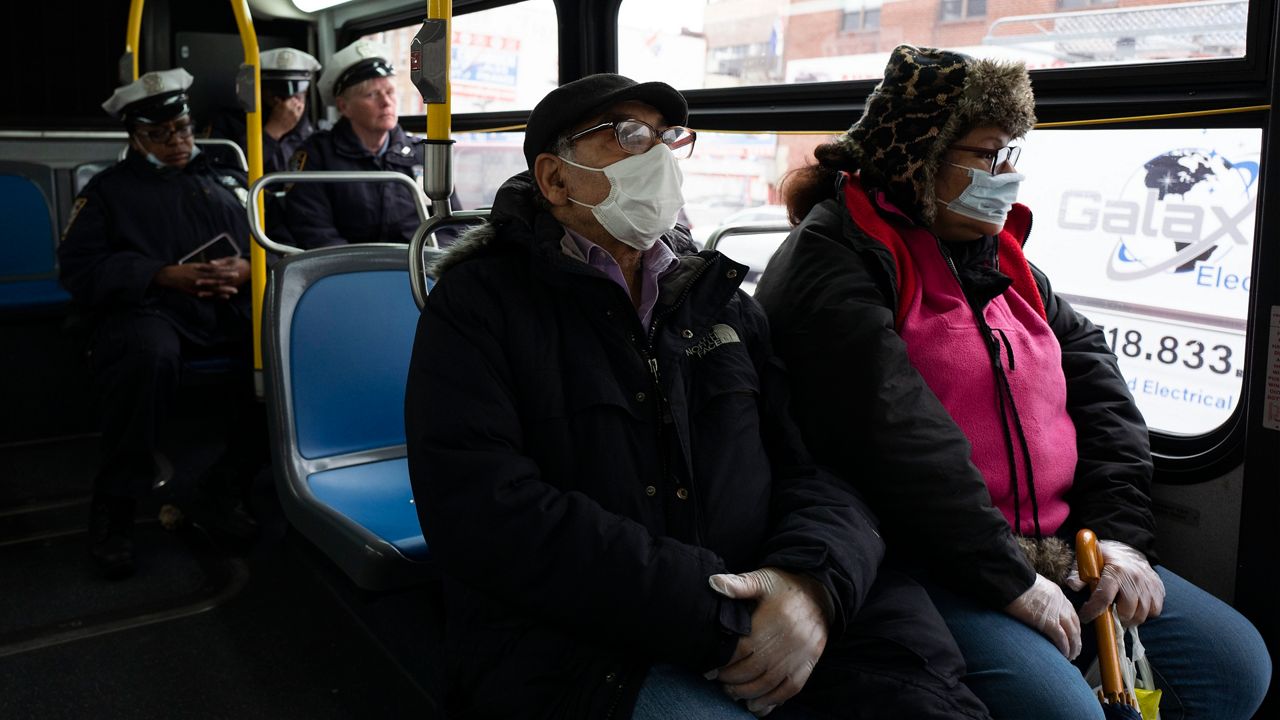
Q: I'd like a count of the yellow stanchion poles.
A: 3